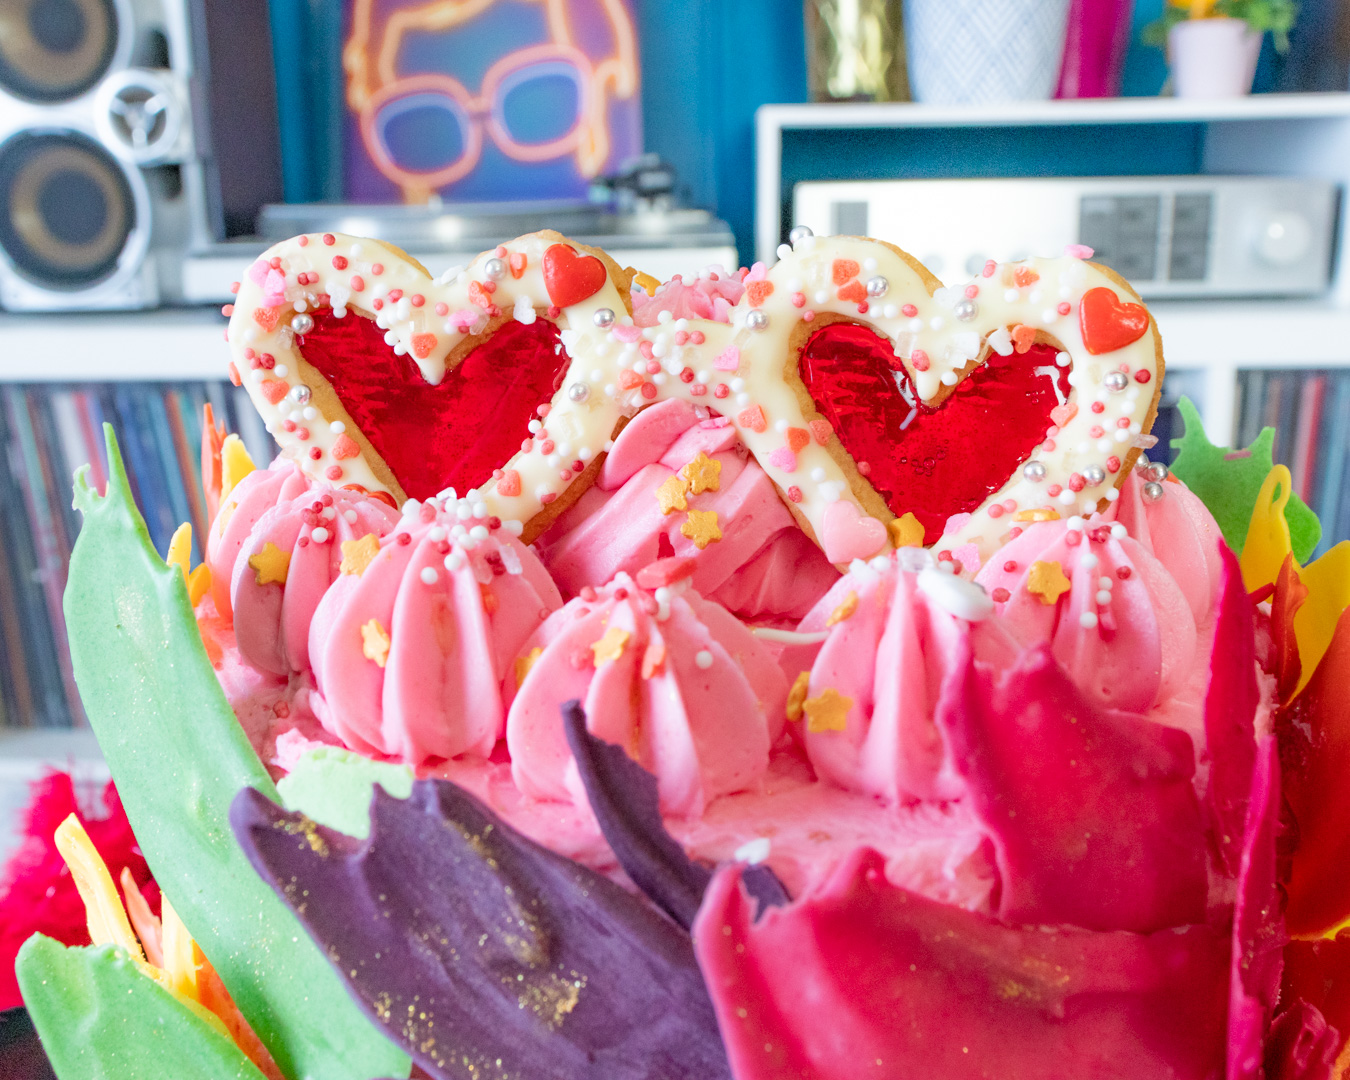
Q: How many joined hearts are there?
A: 2